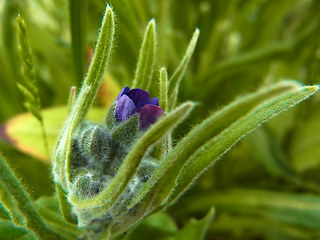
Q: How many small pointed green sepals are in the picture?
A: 2